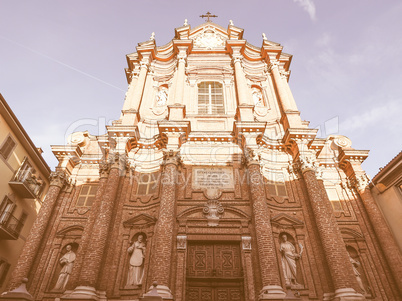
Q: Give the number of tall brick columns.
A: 6